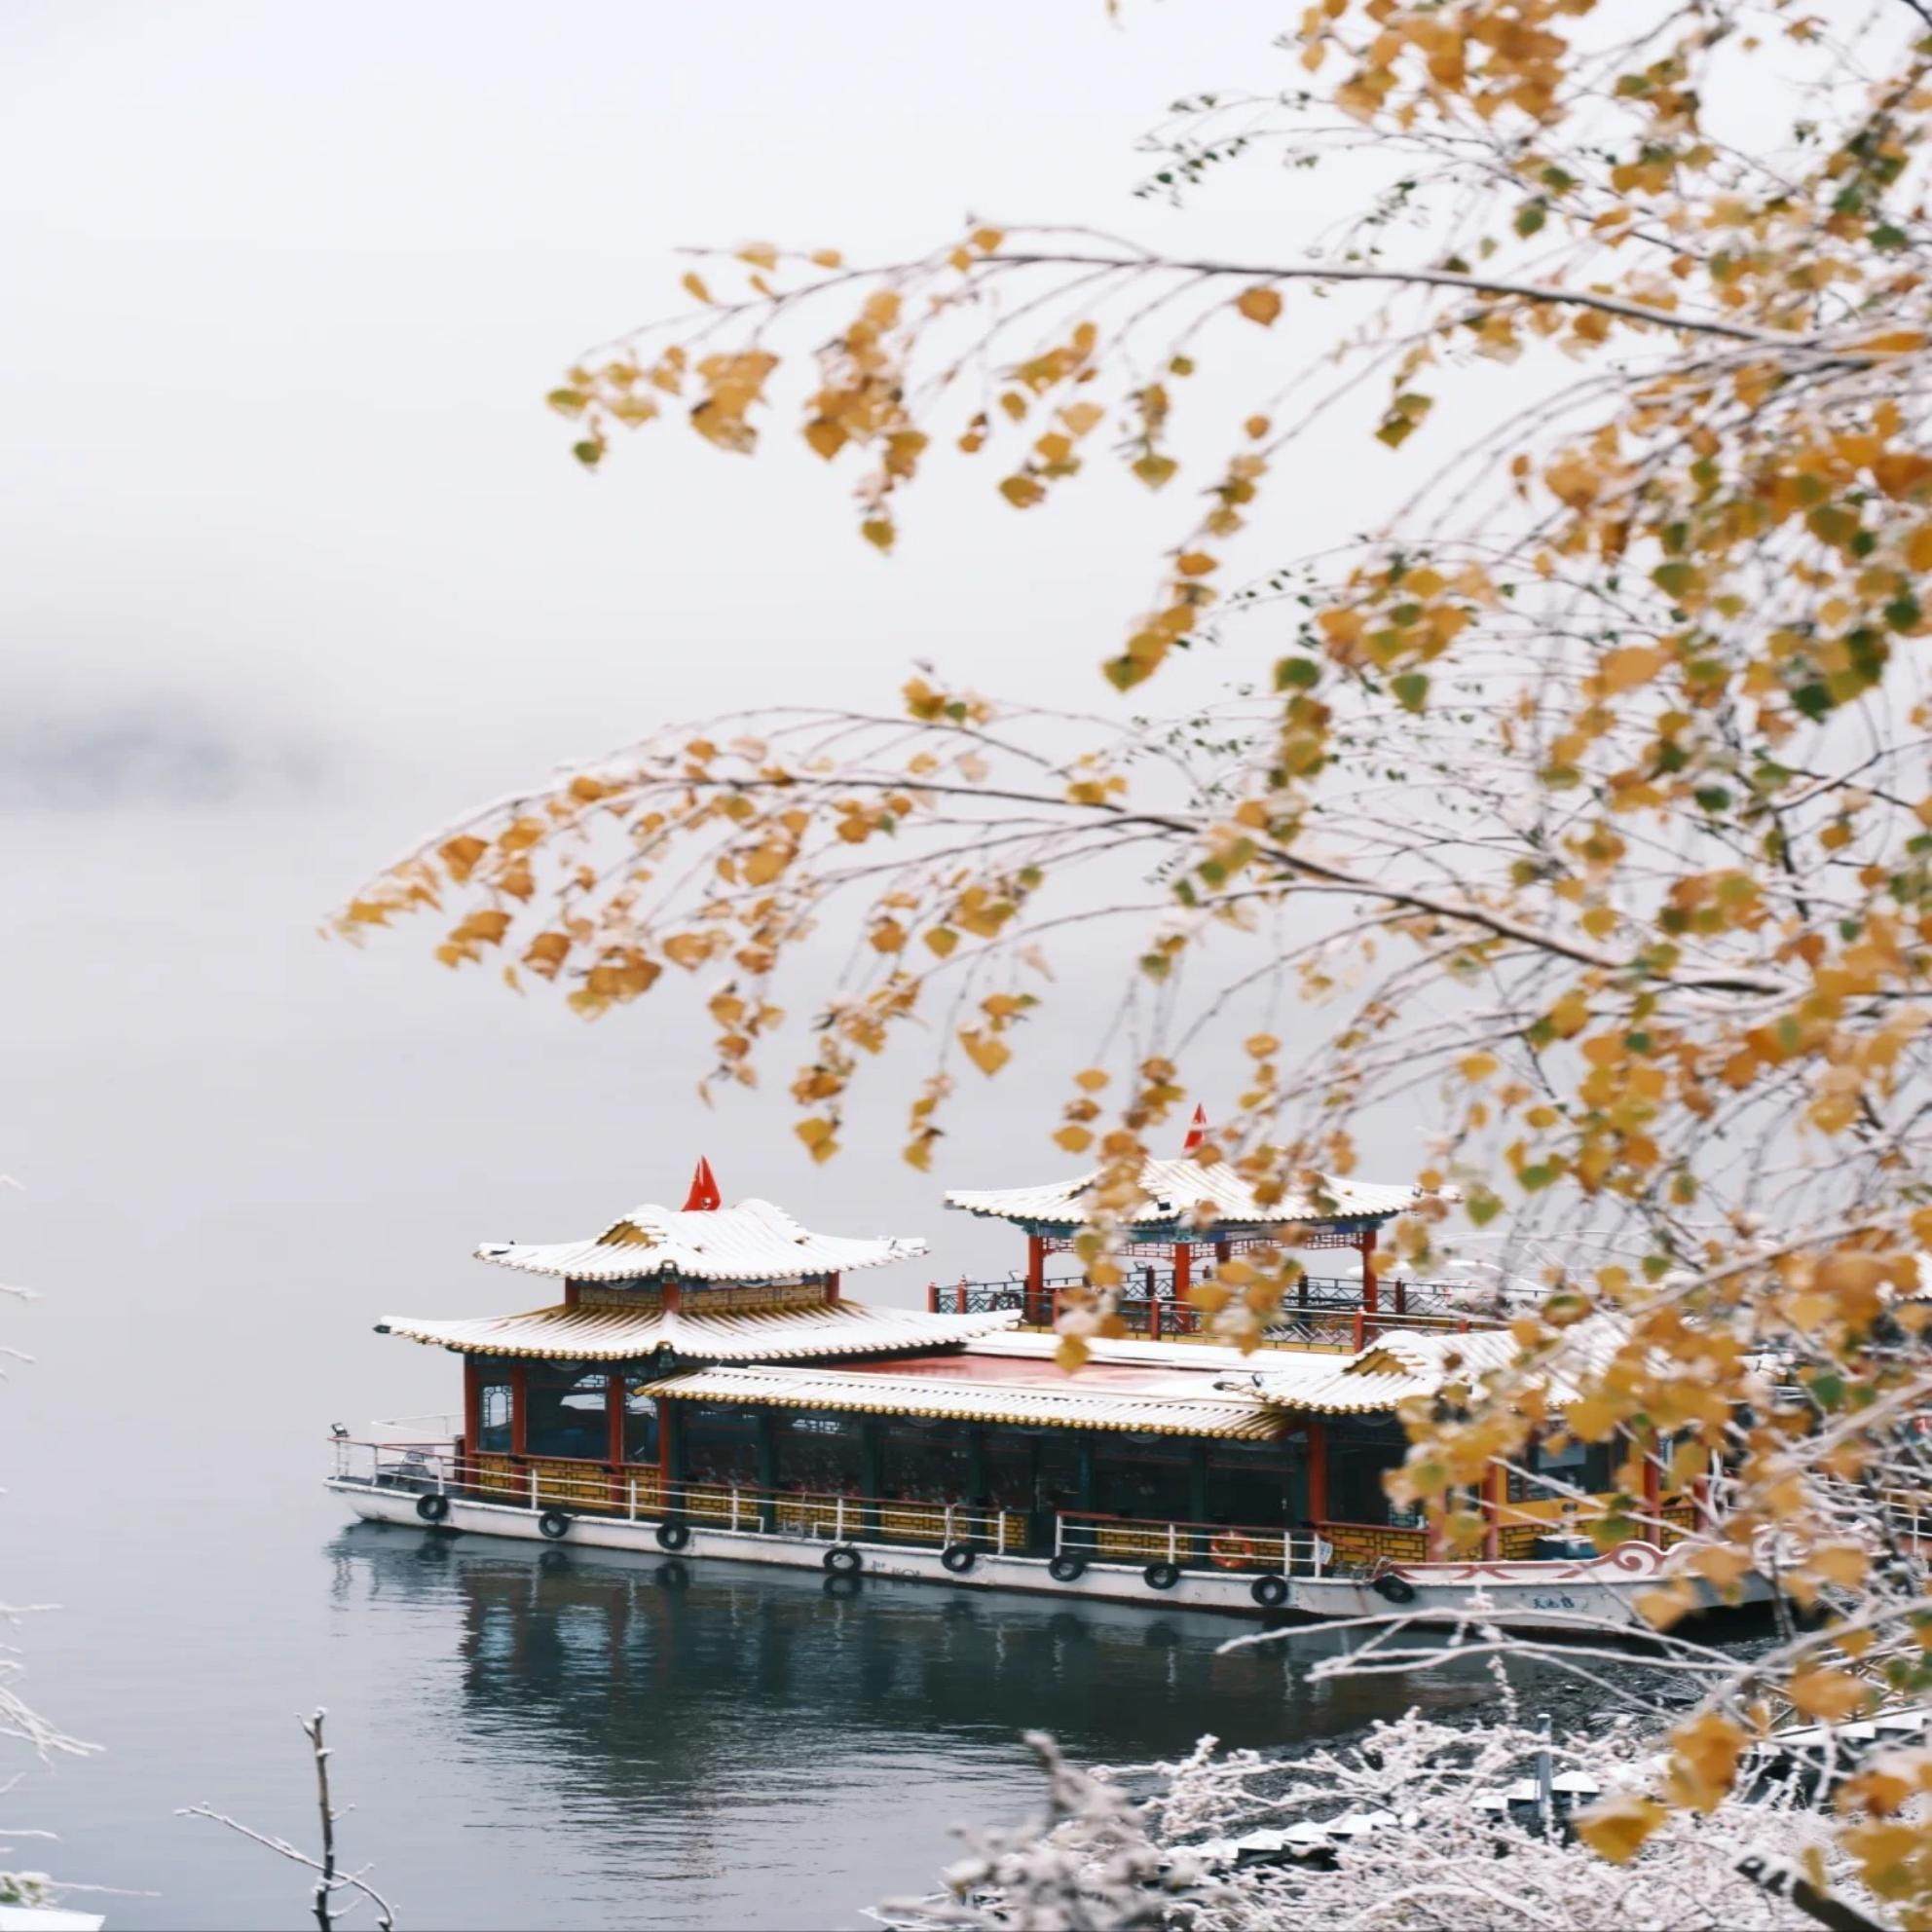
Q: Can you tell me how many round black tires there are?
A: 9